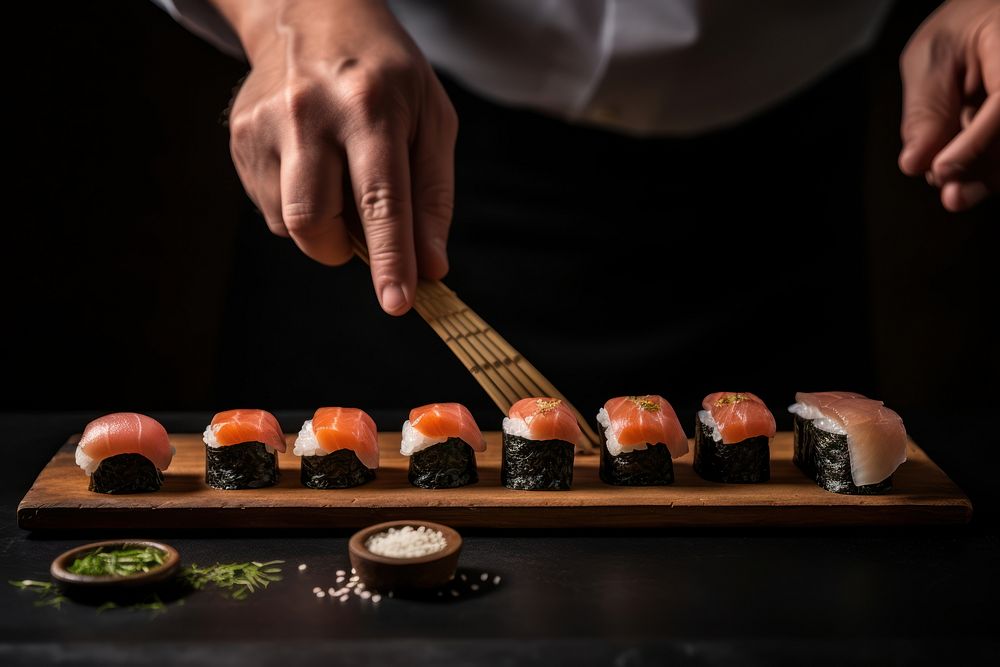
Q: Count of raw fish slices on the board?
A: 8